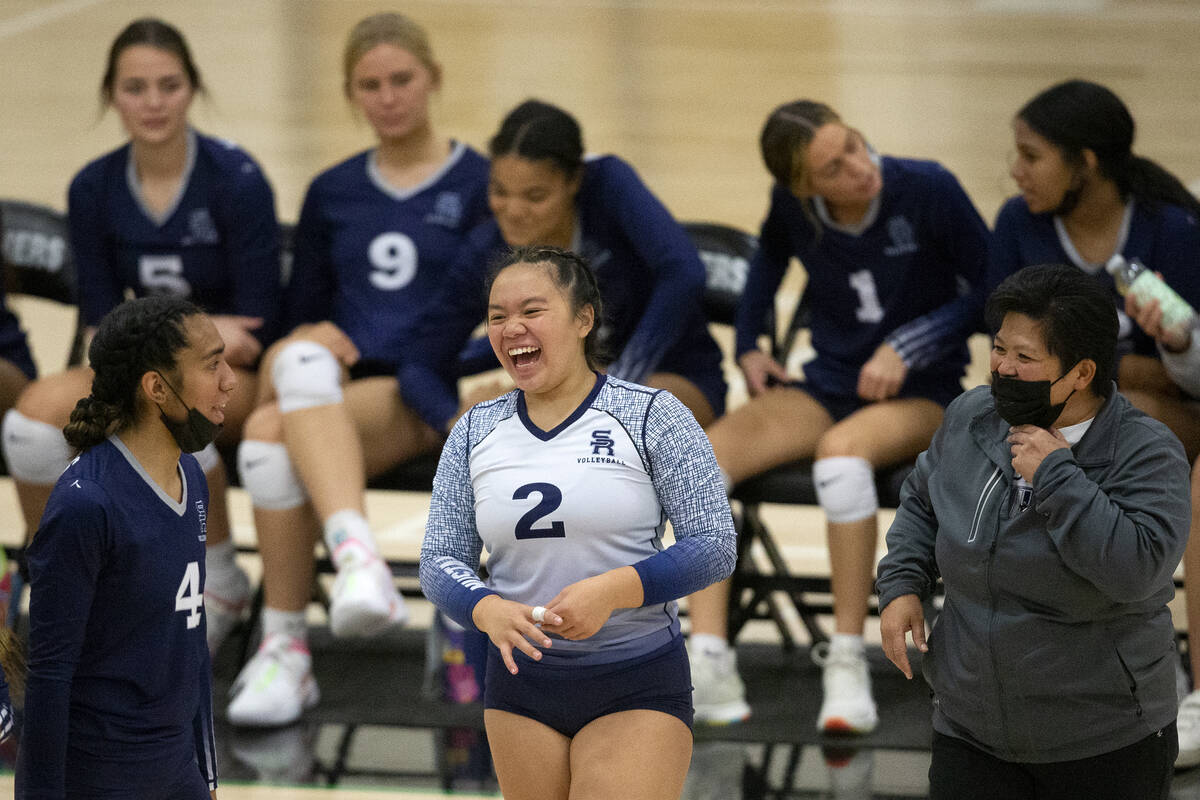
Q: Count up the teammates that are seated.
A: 5